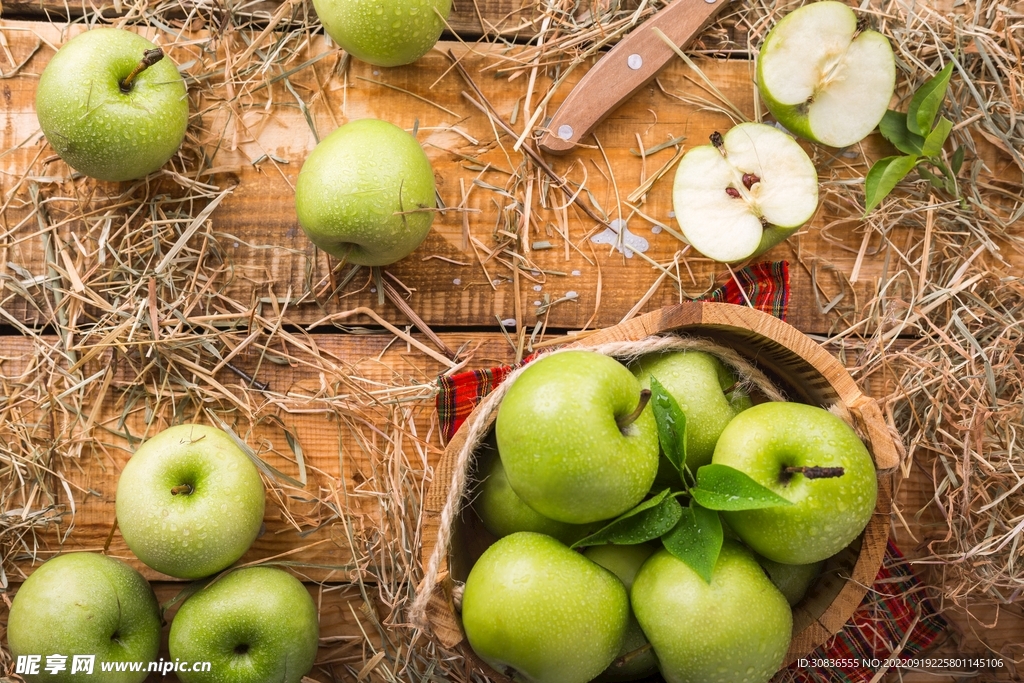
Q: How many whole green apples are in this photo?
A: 14